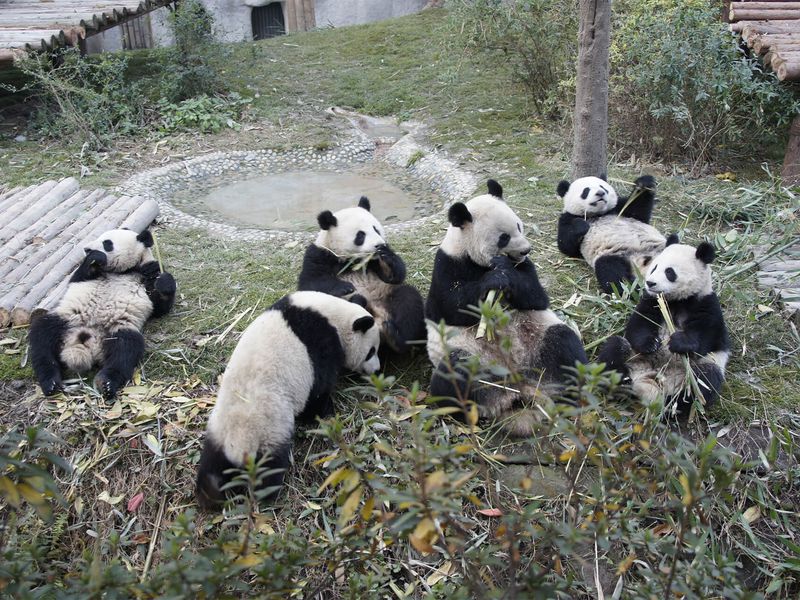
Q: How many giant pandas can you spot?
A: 6